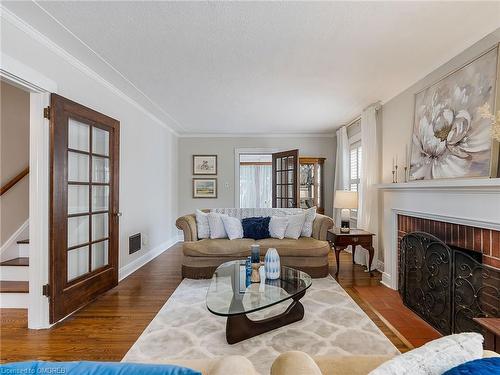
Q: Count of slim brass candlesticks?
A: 3